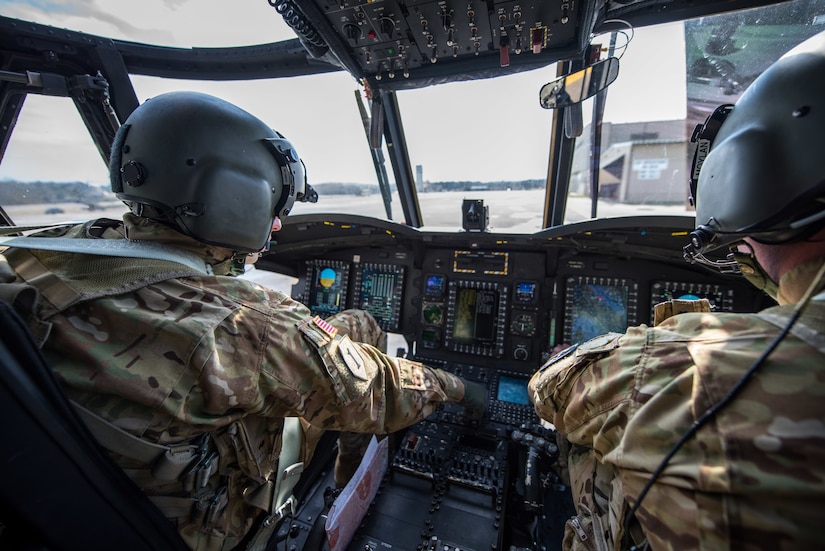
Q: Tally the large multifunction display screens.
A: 5